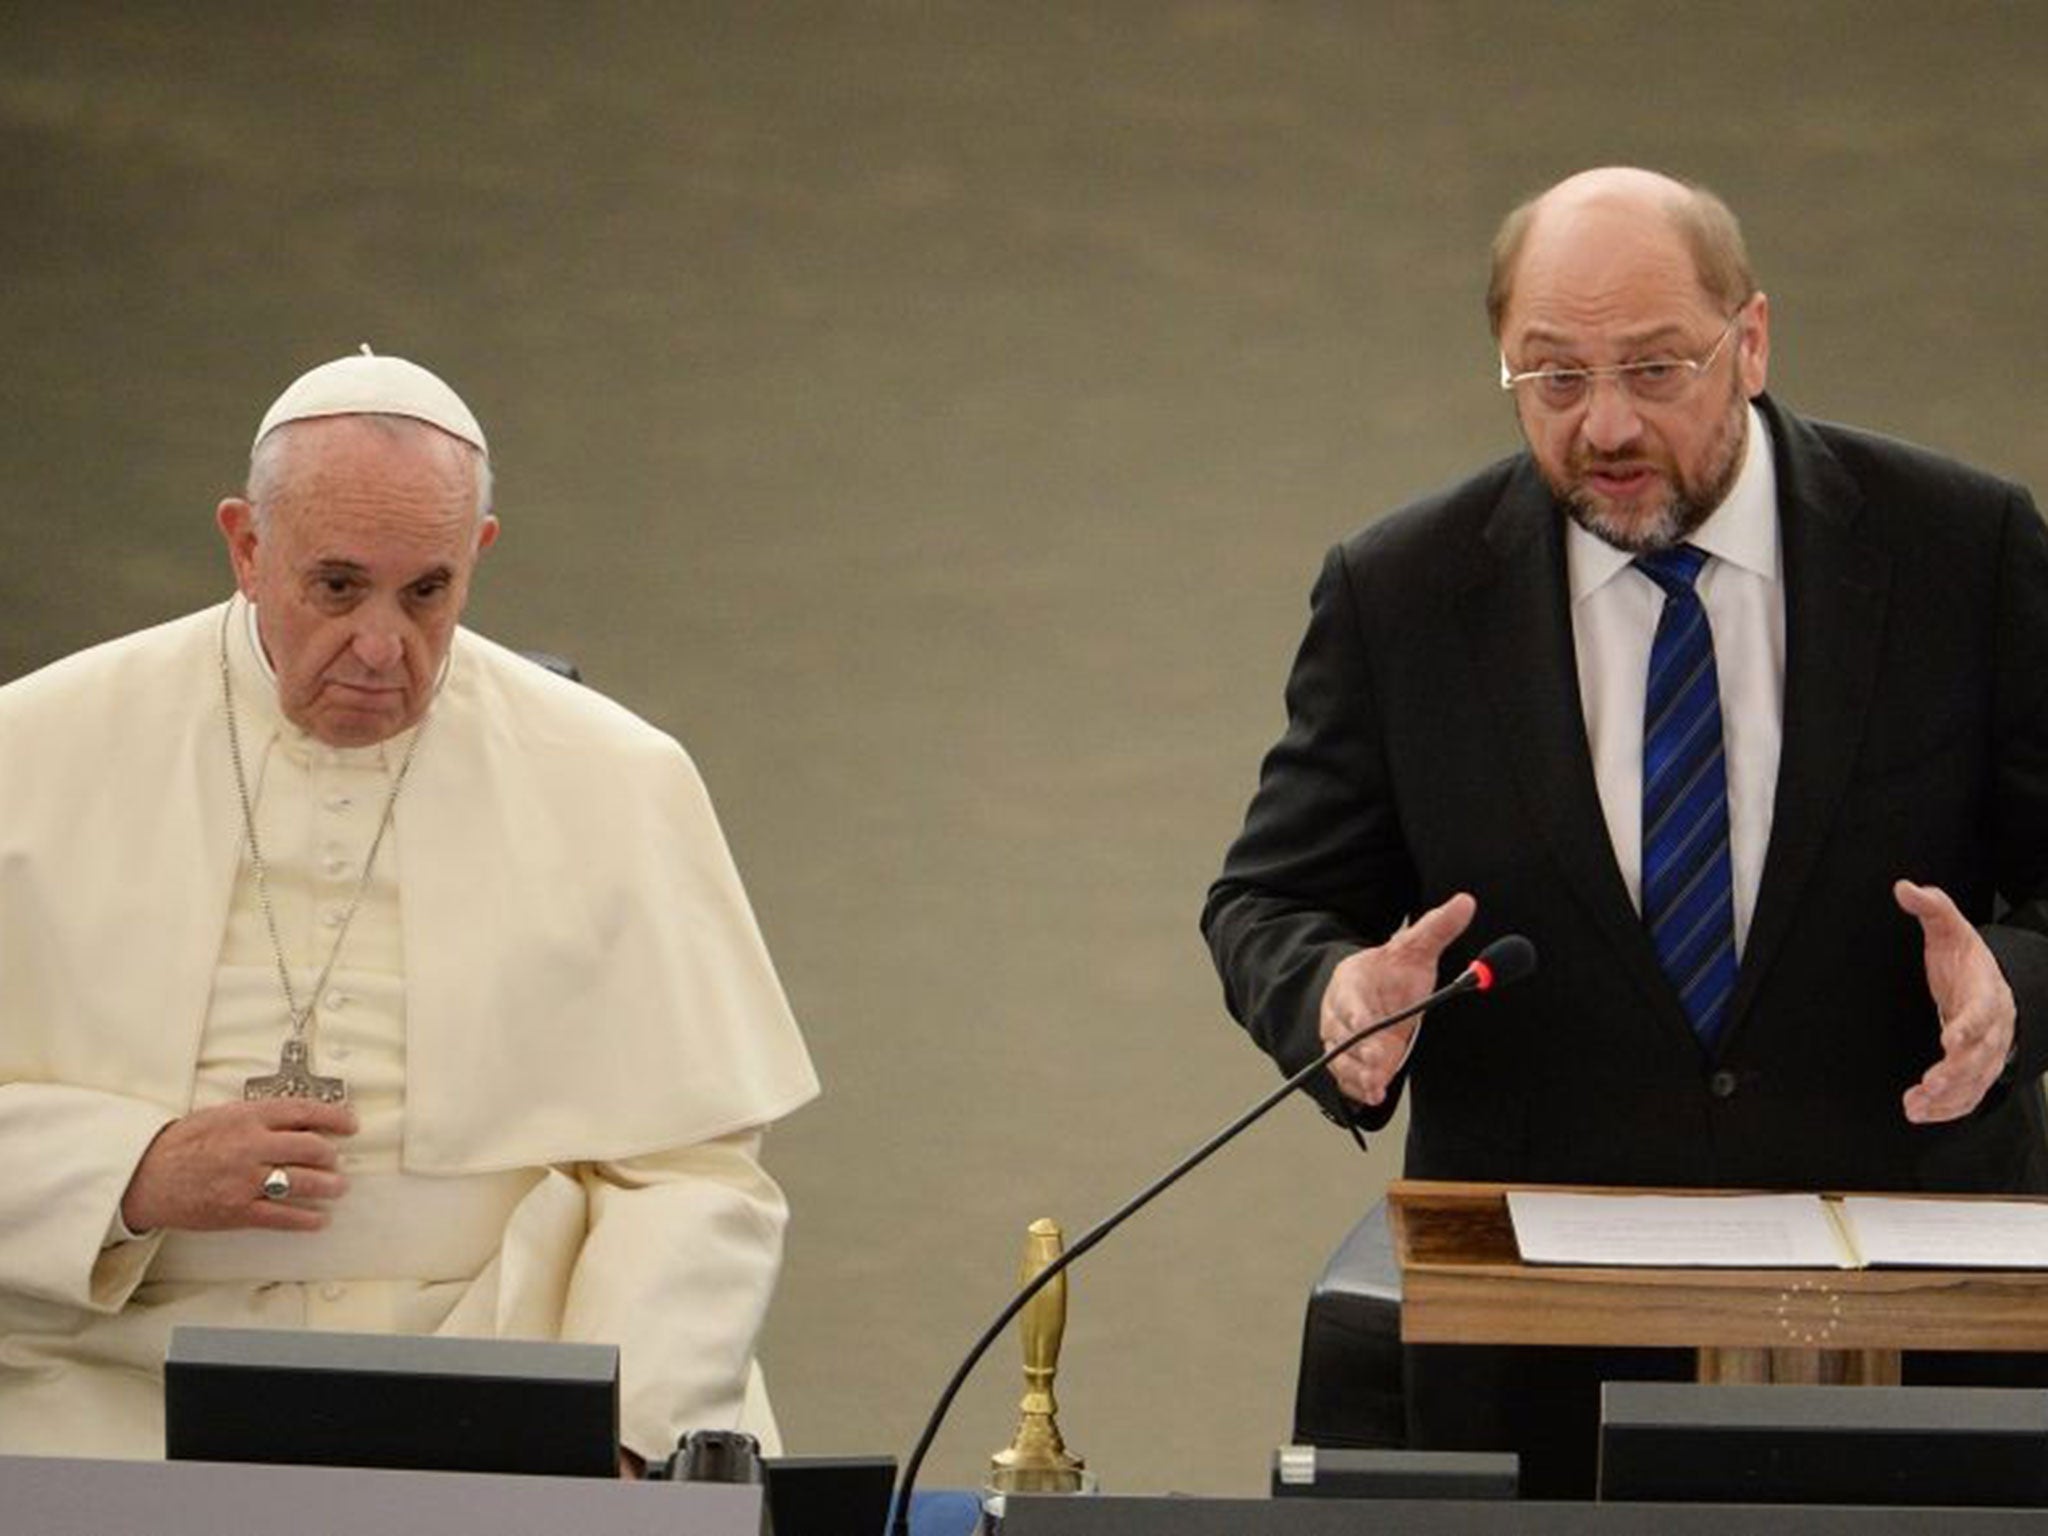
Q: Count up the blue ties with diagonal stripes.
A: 1